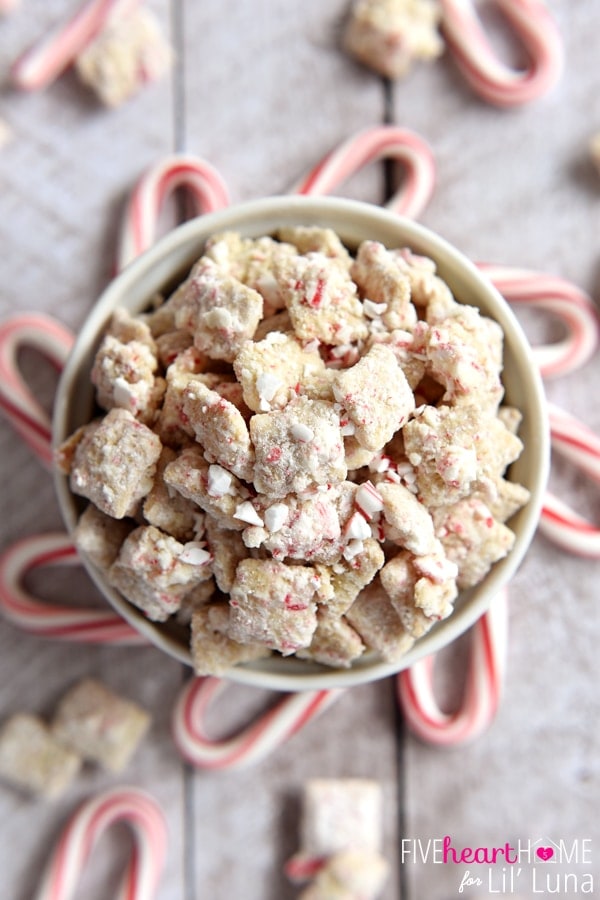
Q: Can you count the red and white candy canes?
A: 11